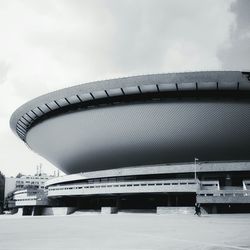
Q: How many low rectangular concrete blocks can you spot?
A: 3